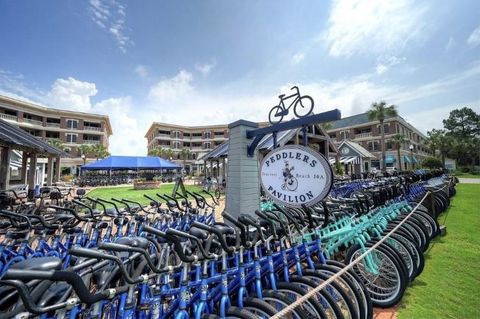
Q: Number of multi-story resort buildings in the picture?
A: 3